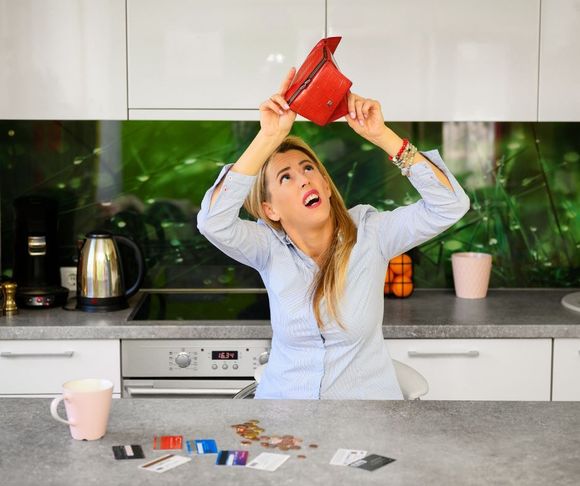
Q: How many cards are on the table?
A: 8